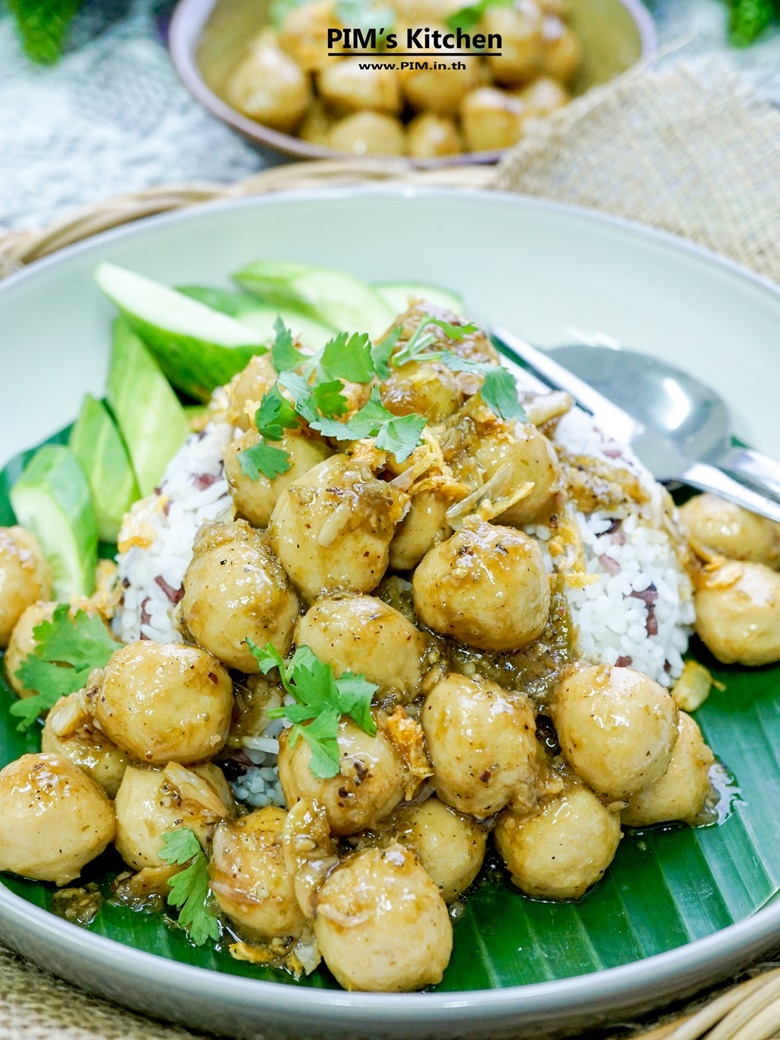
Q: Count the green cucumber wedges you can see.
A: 7